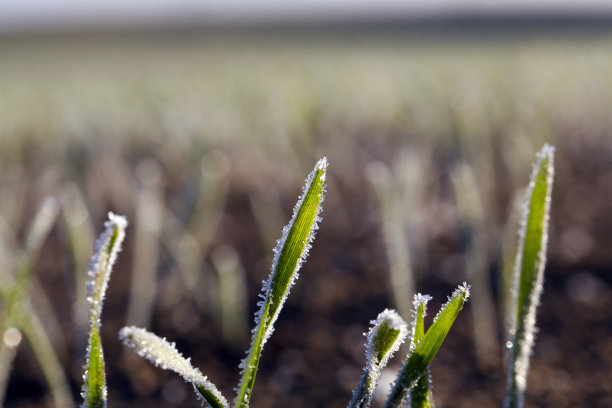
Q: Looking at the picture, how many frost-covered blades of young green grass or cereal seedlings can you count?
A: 7